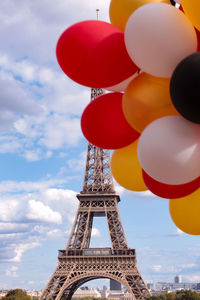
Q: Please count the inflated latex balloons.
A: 13